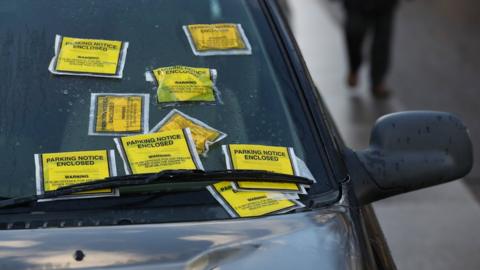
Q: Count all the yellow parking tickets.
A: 9